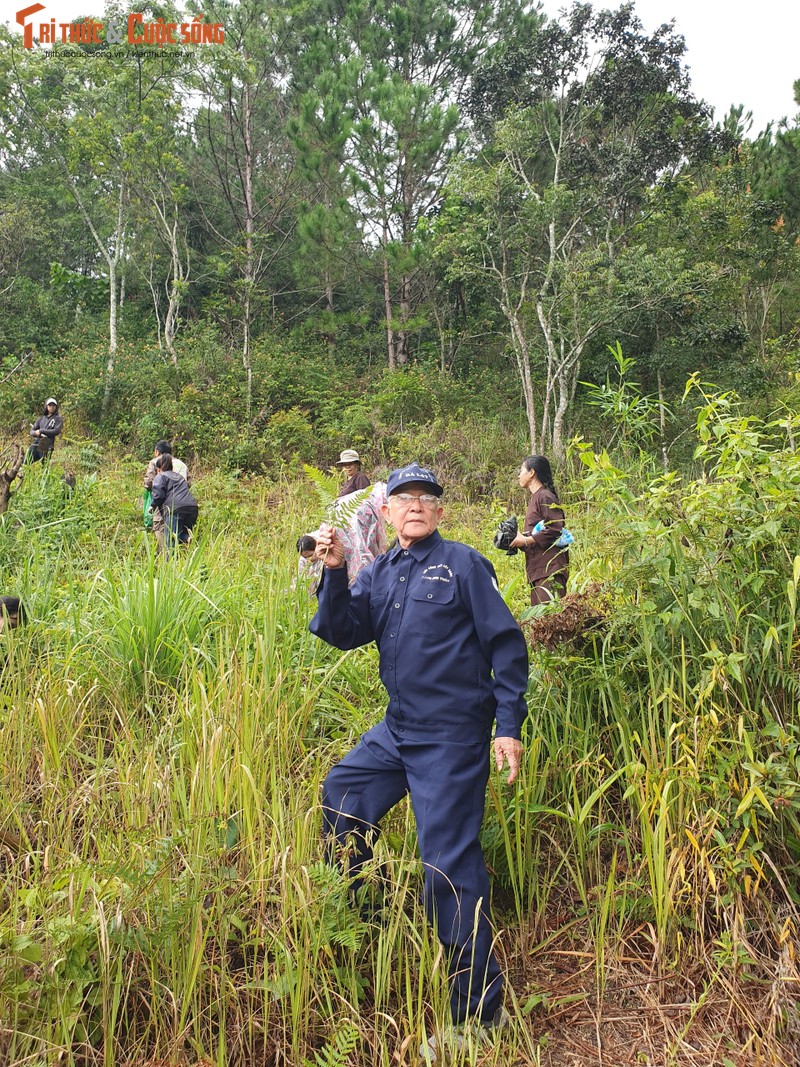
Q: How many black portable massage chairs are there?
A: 0